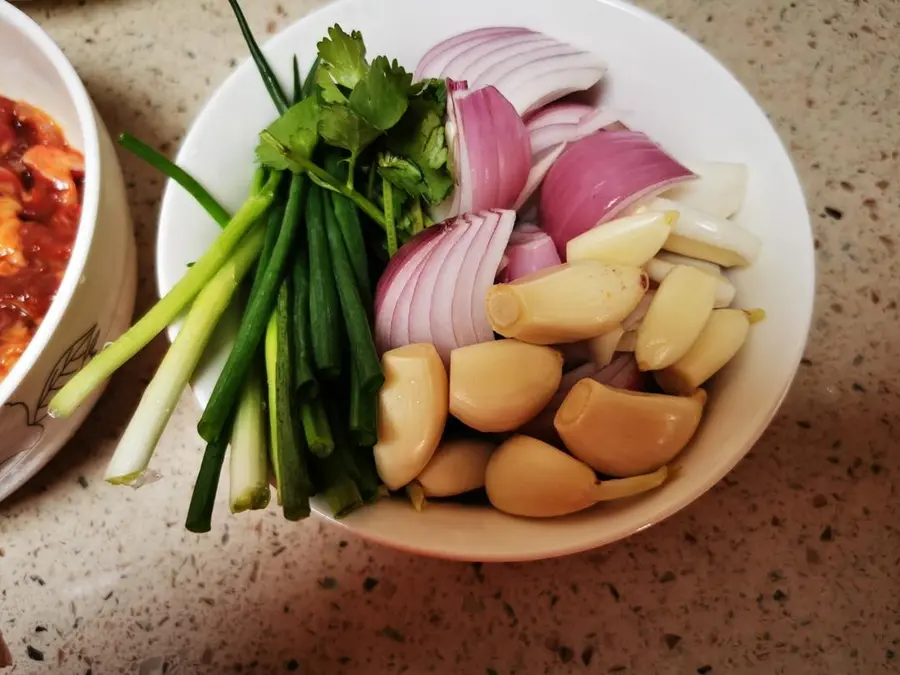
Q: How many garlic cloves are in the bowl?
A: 9